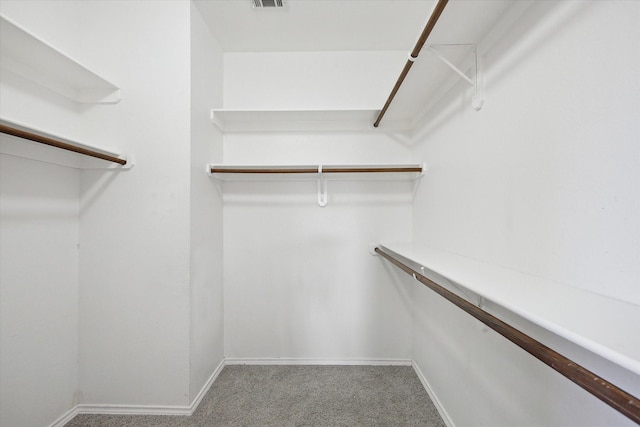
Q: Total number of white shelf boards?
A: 6